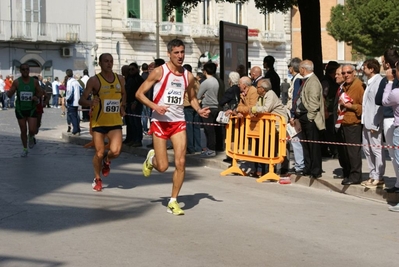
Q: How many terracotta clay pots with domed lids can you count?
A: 0